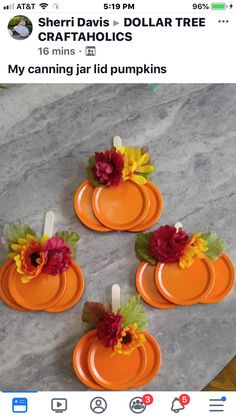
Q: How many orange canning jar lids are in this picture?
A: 12